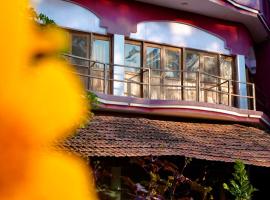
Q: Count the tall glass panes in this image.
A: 8